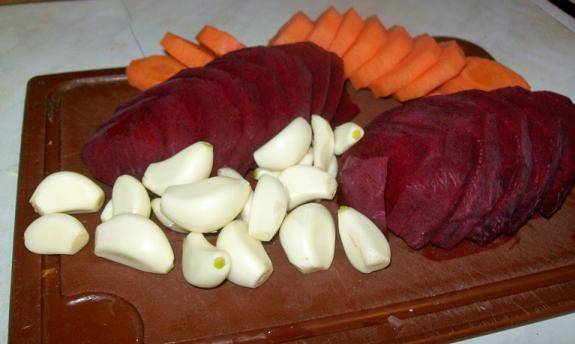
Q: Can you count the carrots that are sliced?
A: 11